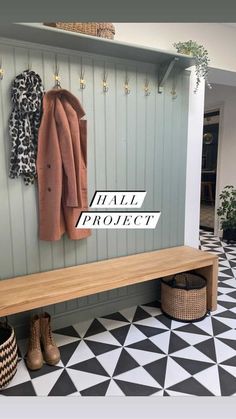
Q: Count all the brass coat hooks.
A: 8